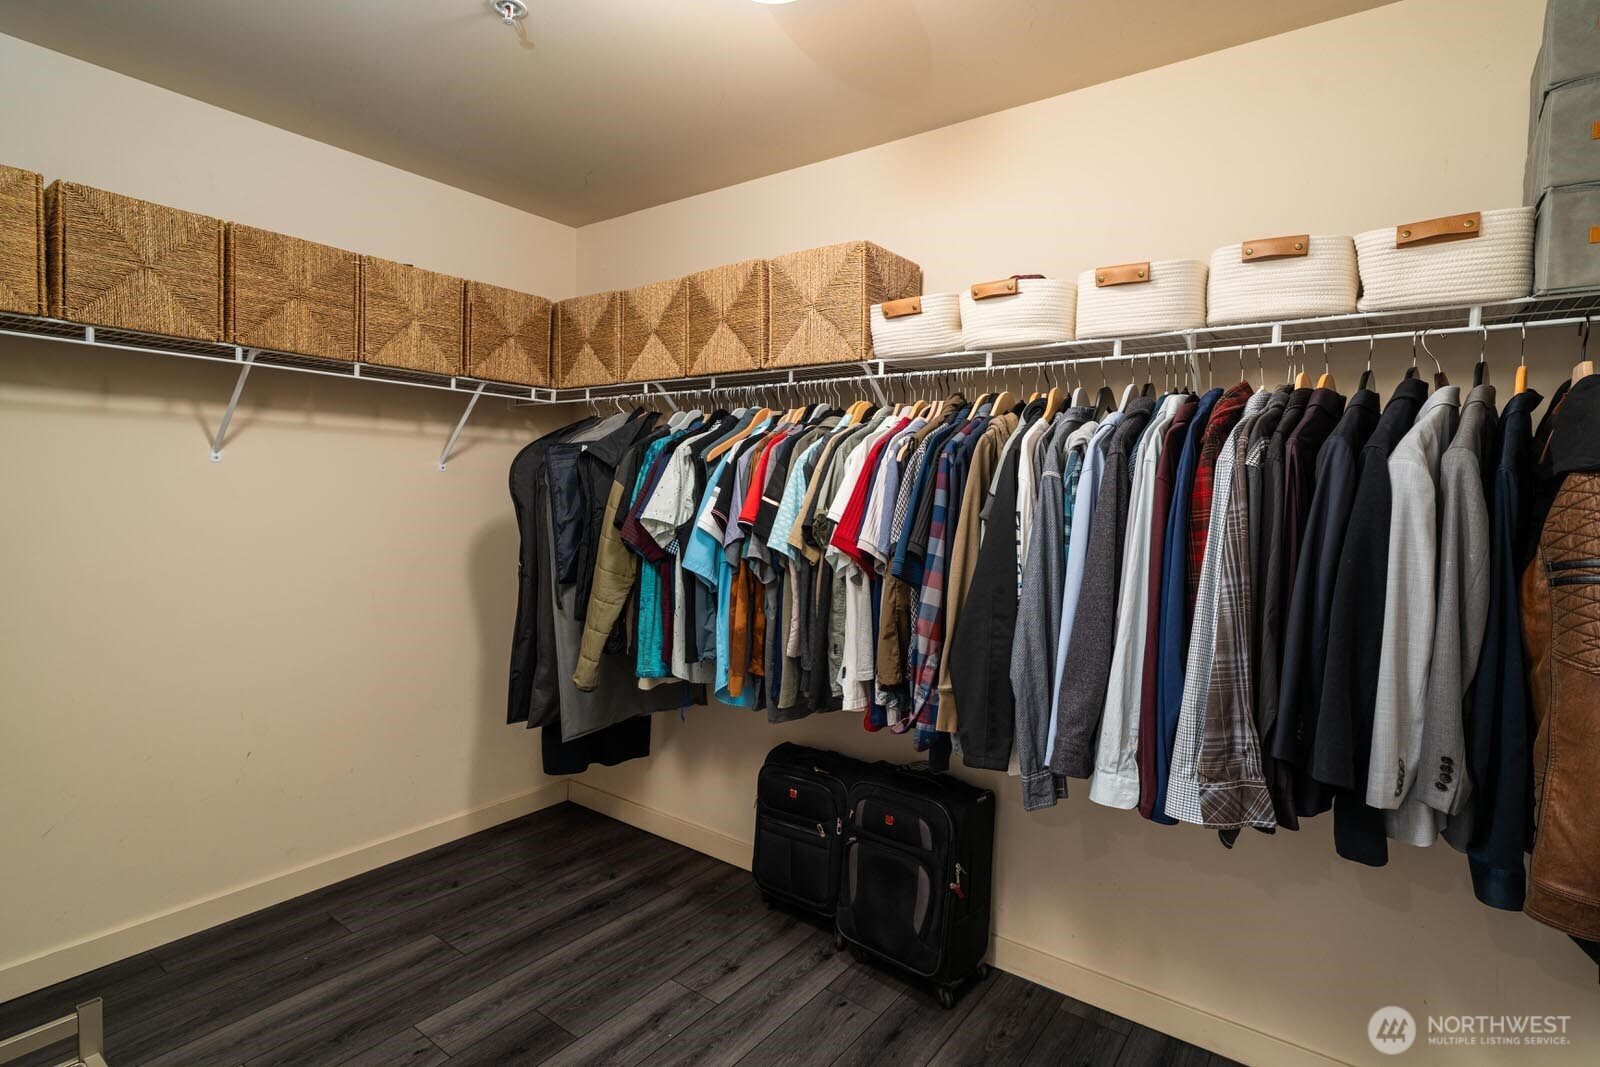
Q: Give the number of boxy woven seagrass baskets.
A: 9